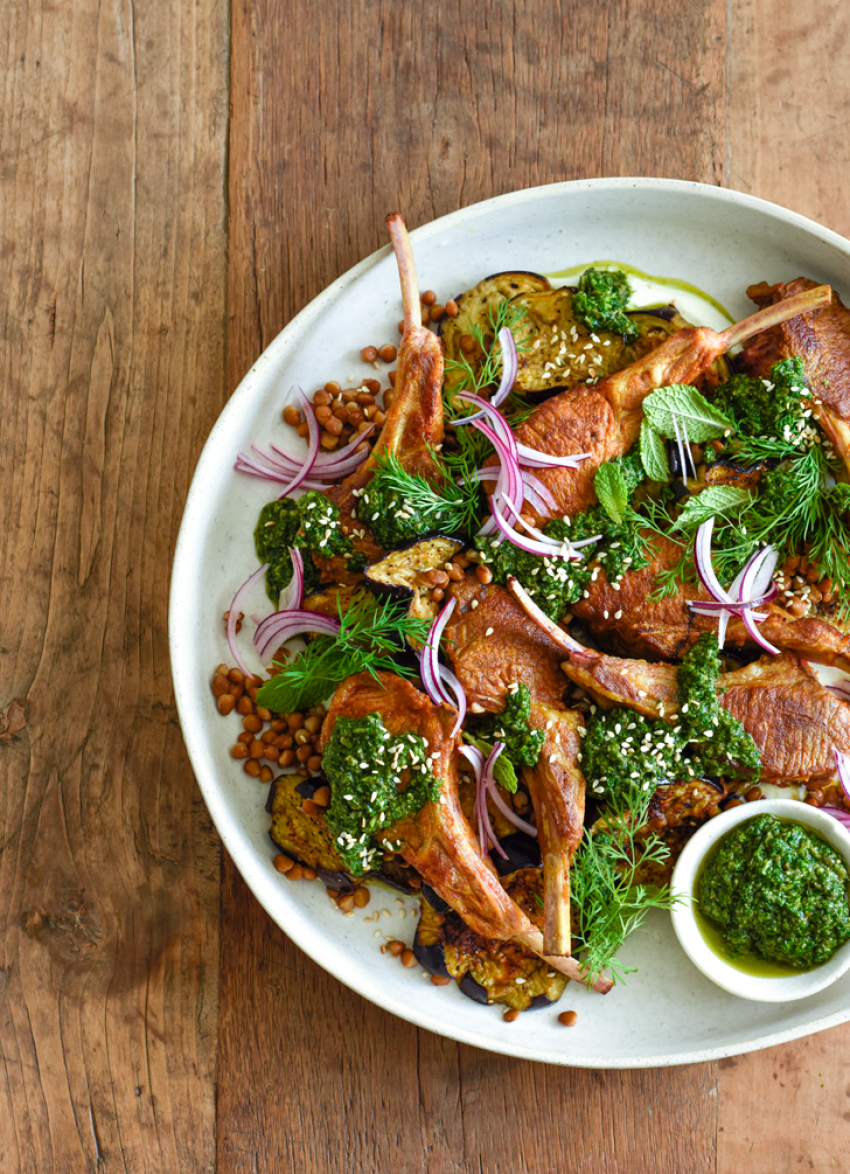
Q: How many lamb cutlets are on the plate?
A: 7